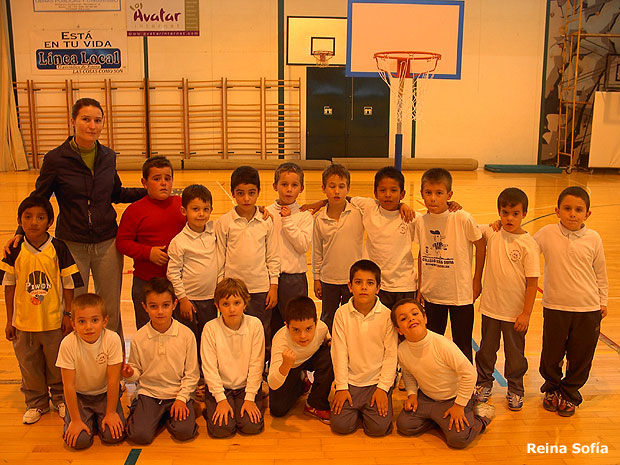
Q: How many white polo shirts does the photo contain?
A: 7